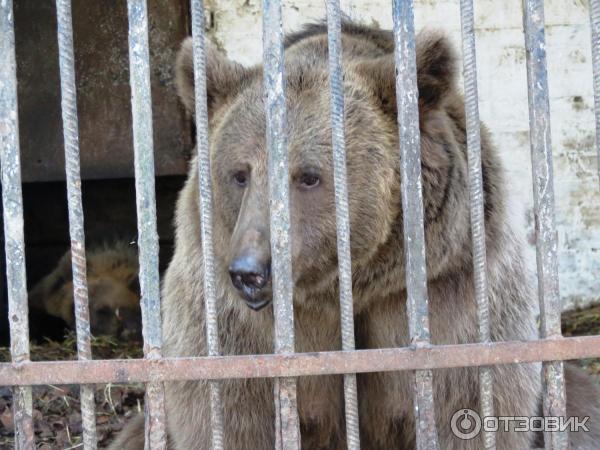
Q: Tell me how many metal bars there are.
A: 11